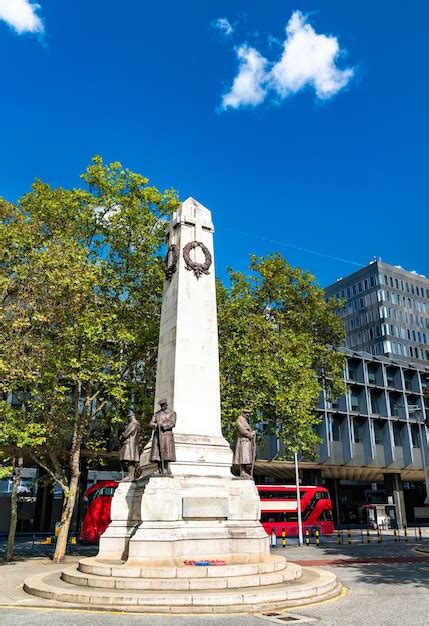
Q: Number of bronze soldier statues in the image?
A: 3